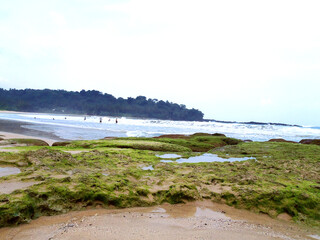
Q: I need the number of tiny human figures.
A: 7